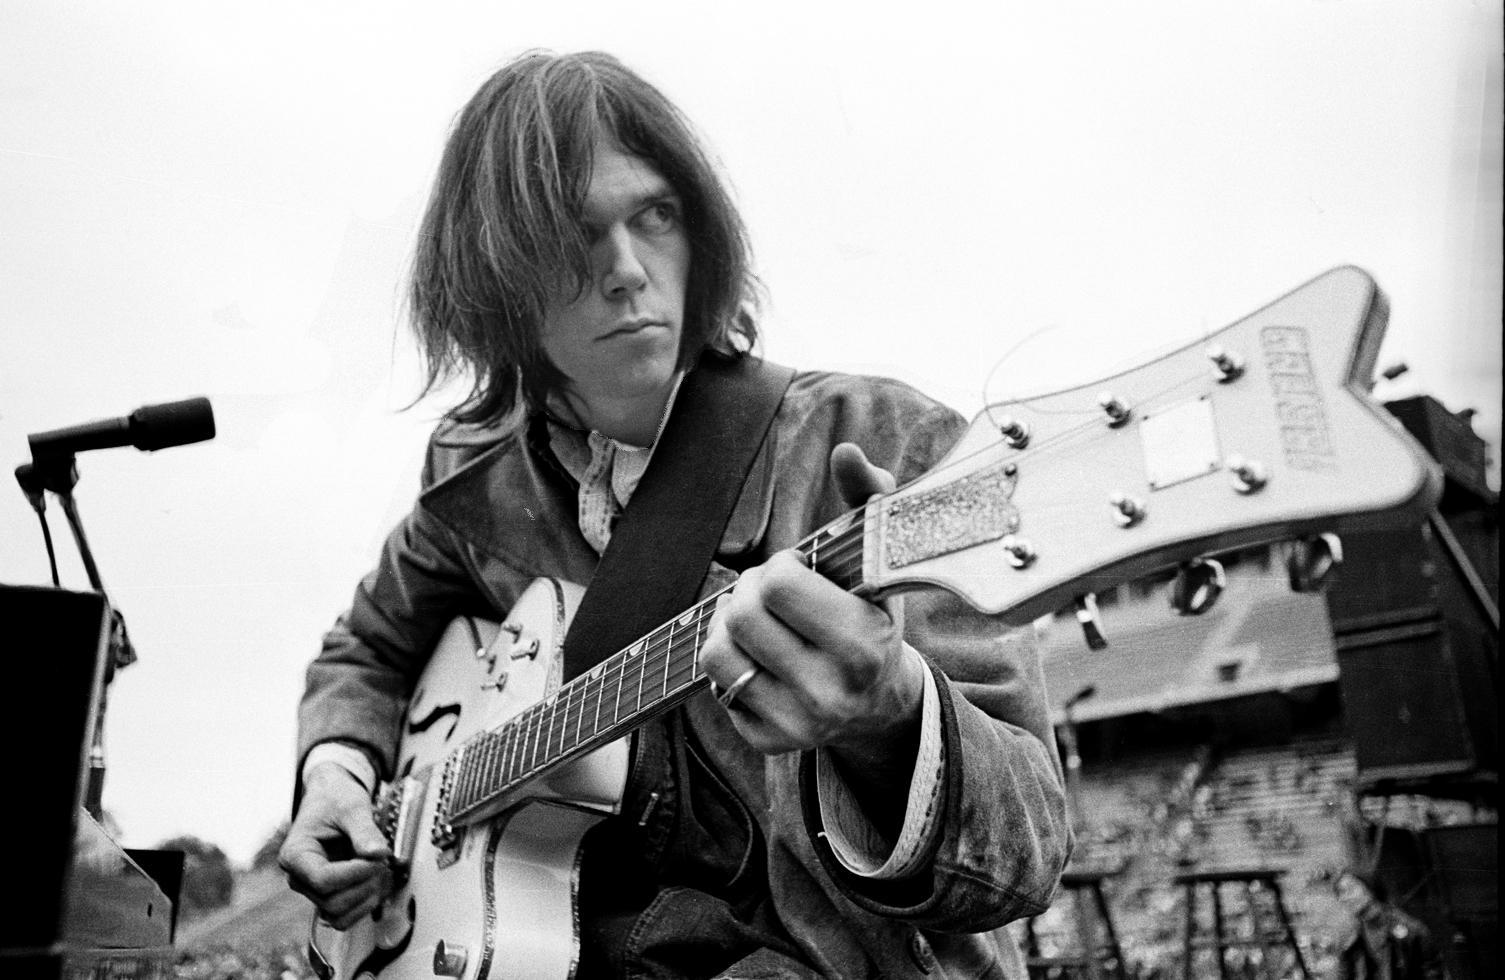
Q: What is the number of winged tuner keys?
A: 3